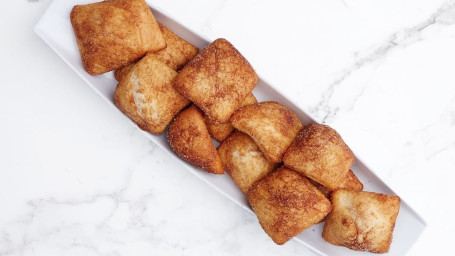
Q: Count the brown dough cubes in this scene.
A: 12